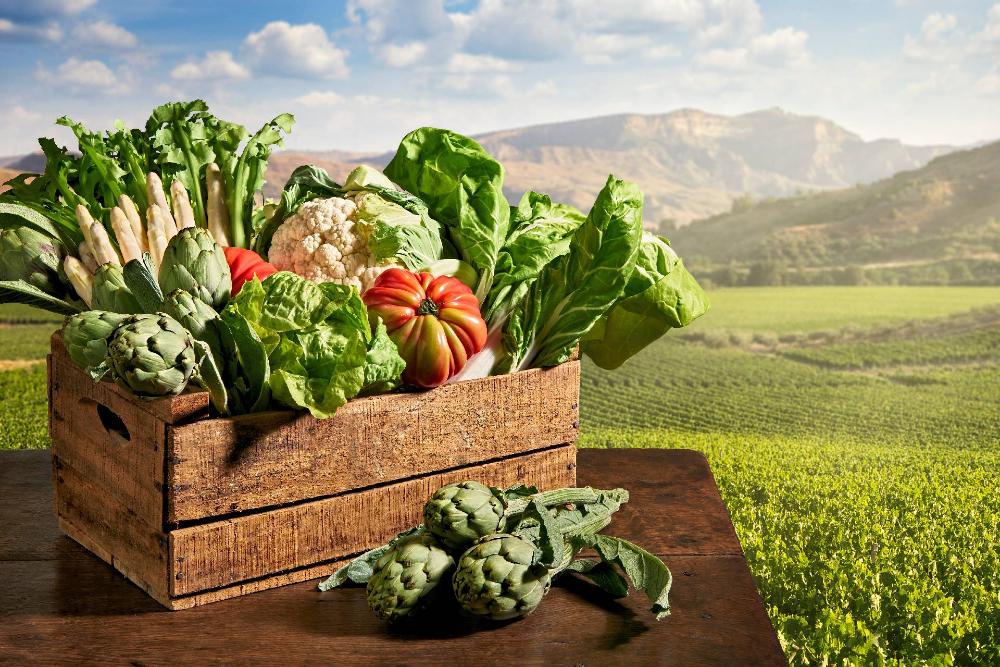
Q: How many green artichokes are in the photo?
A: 9